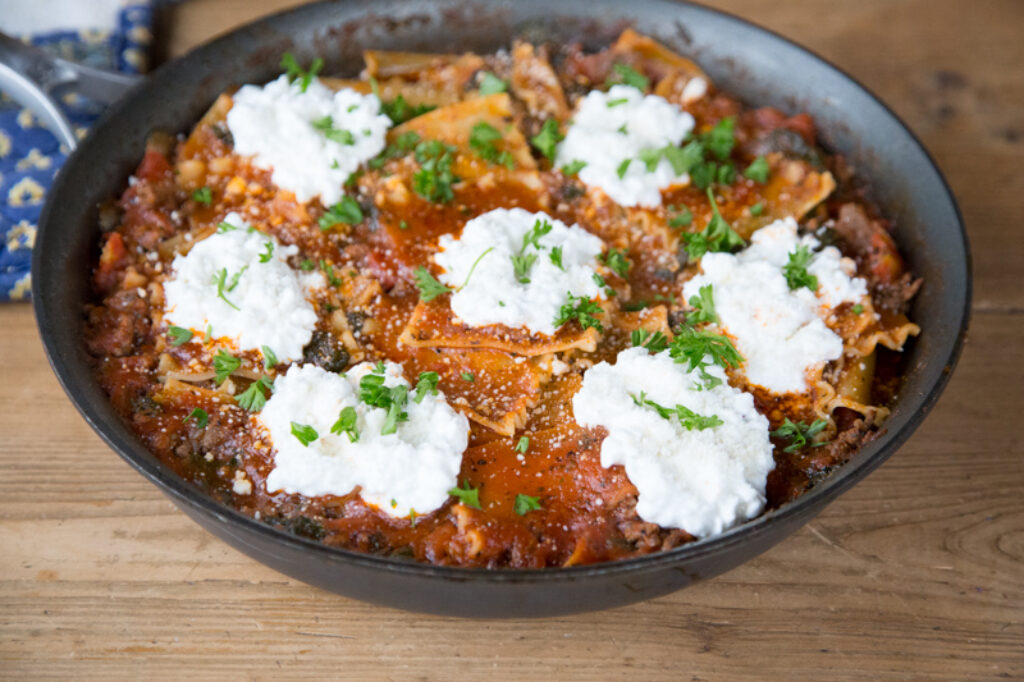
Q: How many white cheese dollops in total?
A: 7